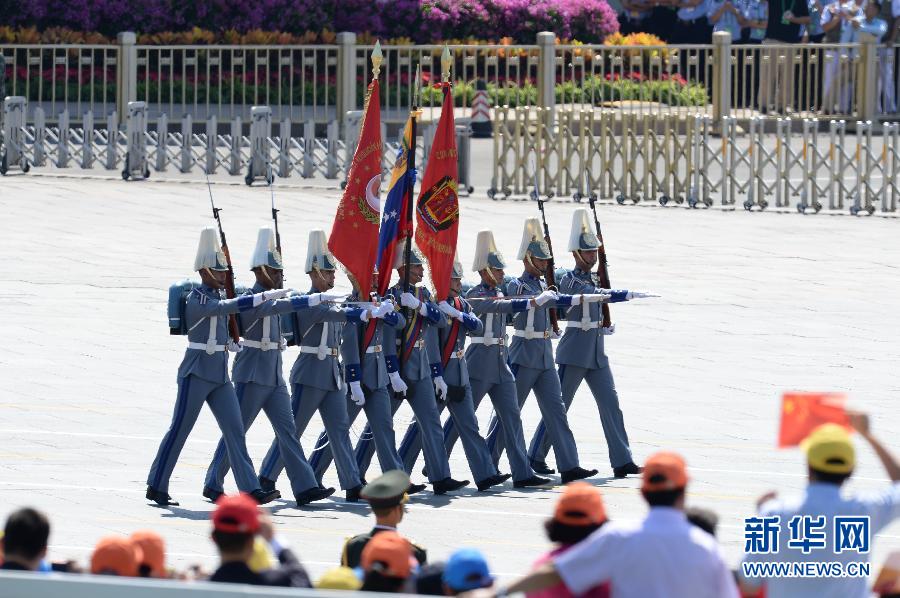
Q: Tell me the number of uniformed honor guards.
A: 9